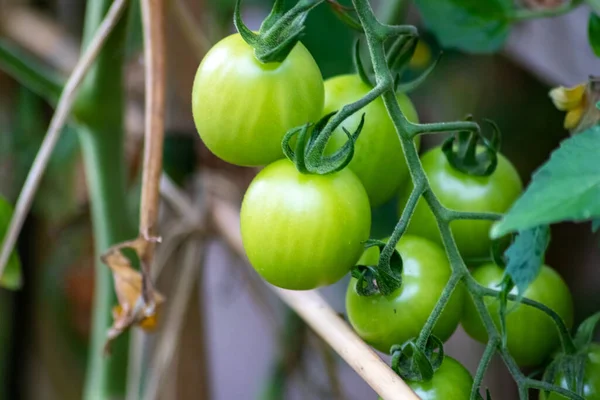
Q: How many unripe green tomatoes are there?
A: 8